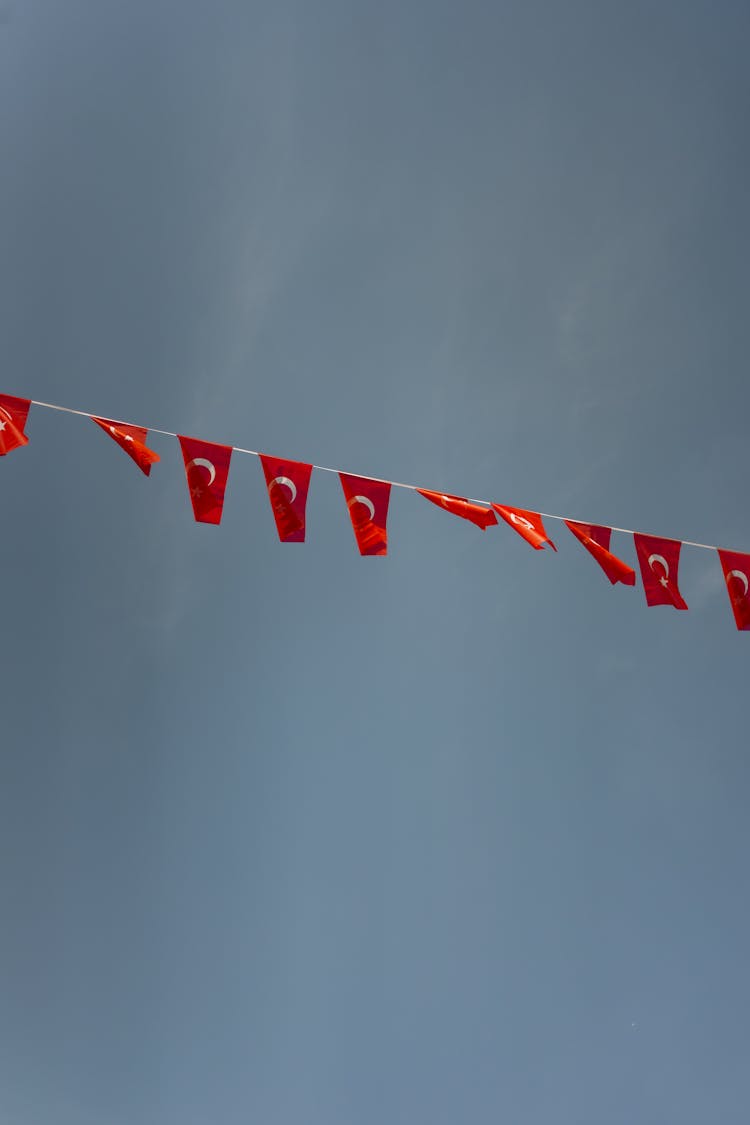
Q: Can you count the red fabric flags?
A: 10